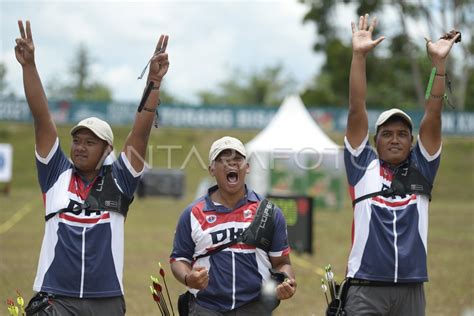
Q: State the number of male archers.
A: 3